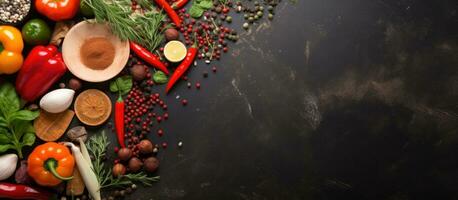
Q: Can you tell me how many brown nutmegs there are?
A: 8